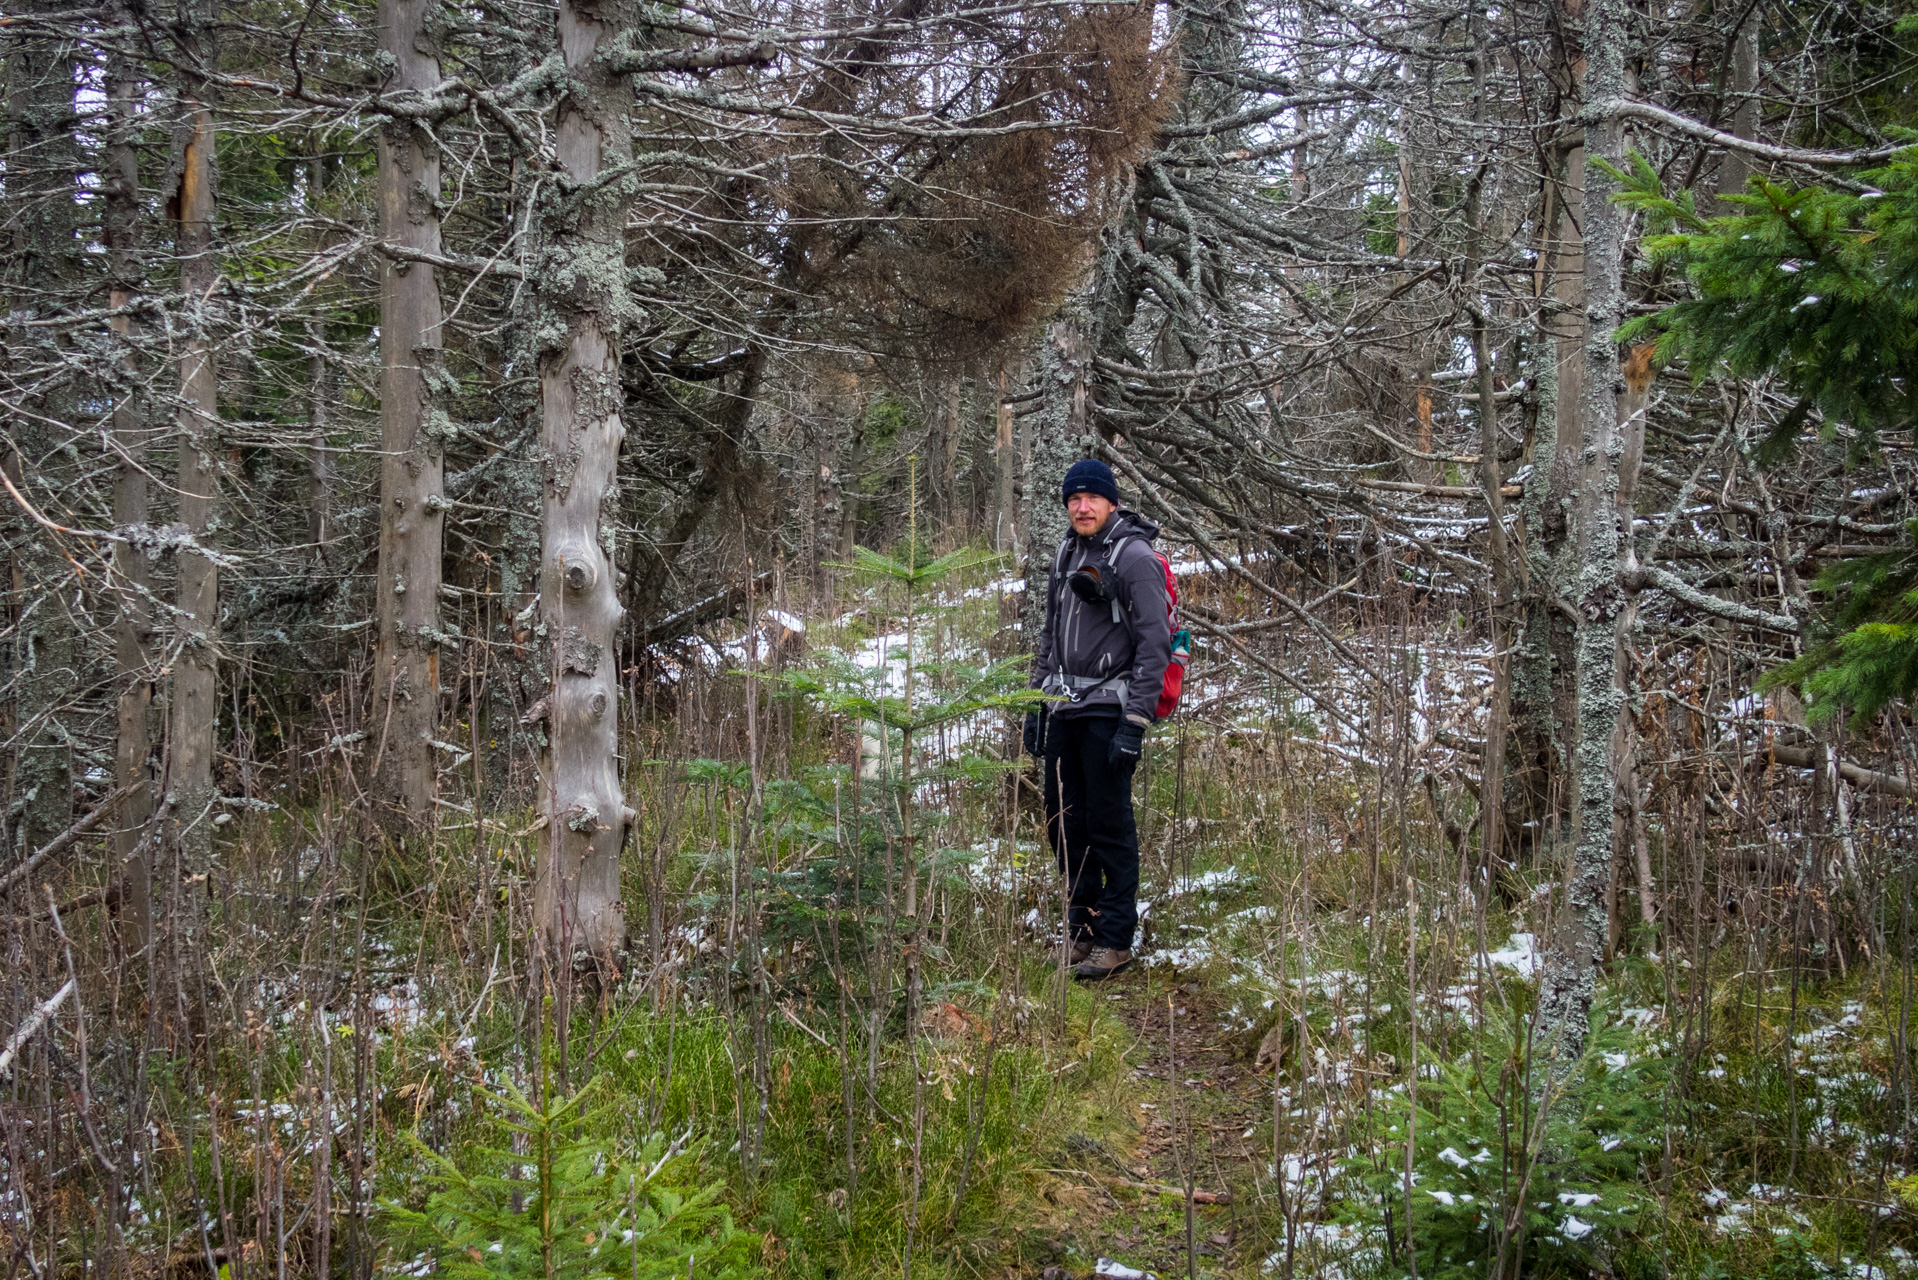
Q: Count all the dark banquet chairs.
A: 0